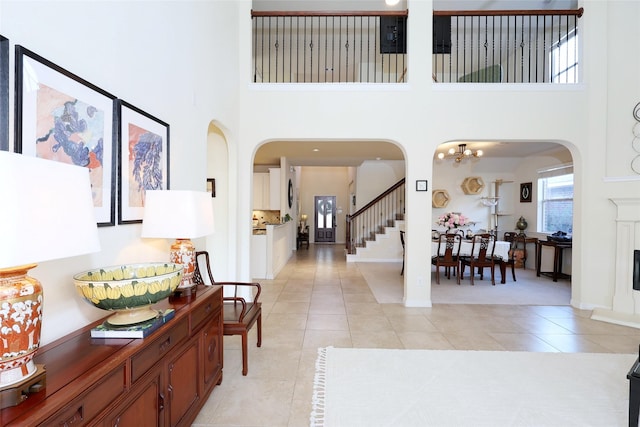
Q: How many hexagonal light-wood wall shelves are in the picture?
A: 2